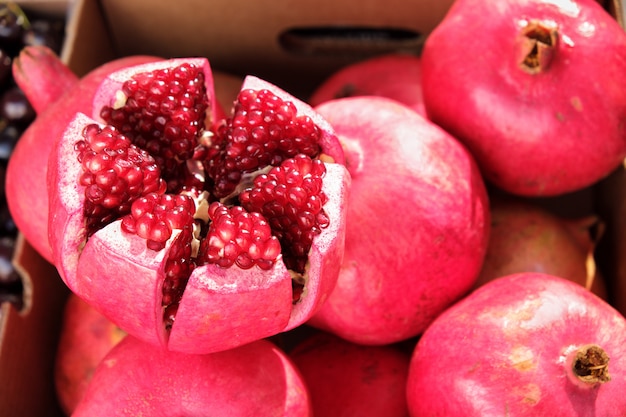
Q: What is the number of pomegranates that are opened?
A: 1